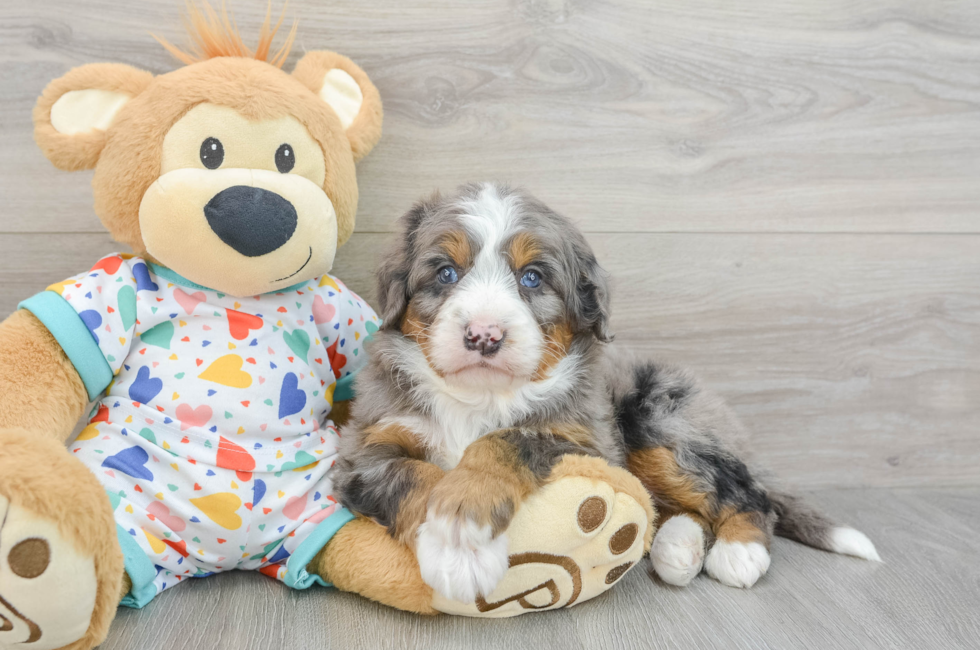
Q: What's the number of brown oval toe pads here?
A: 4